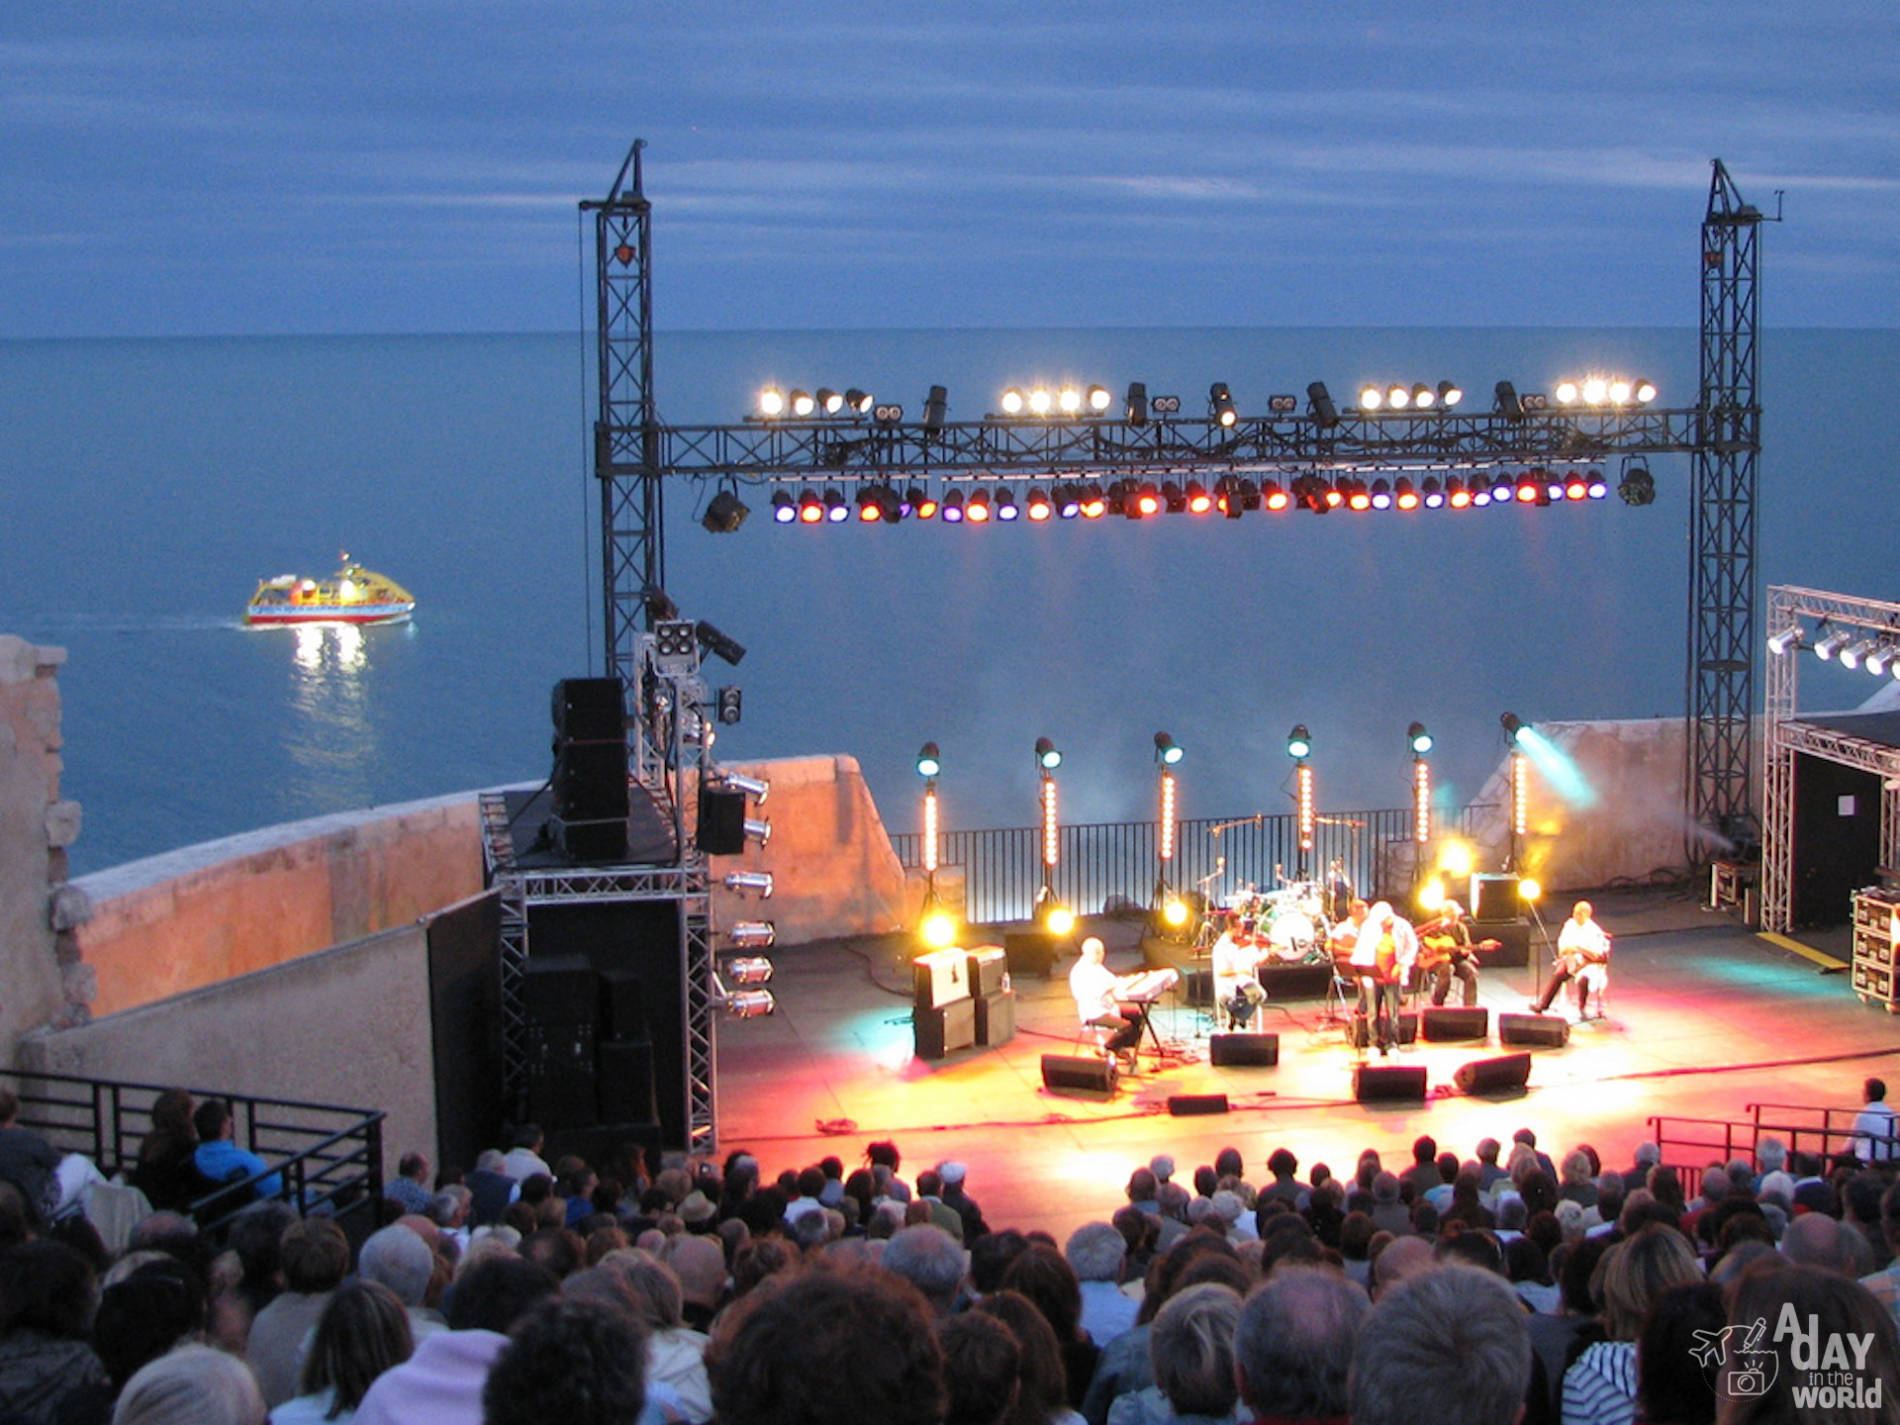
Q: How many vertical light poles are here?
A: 6